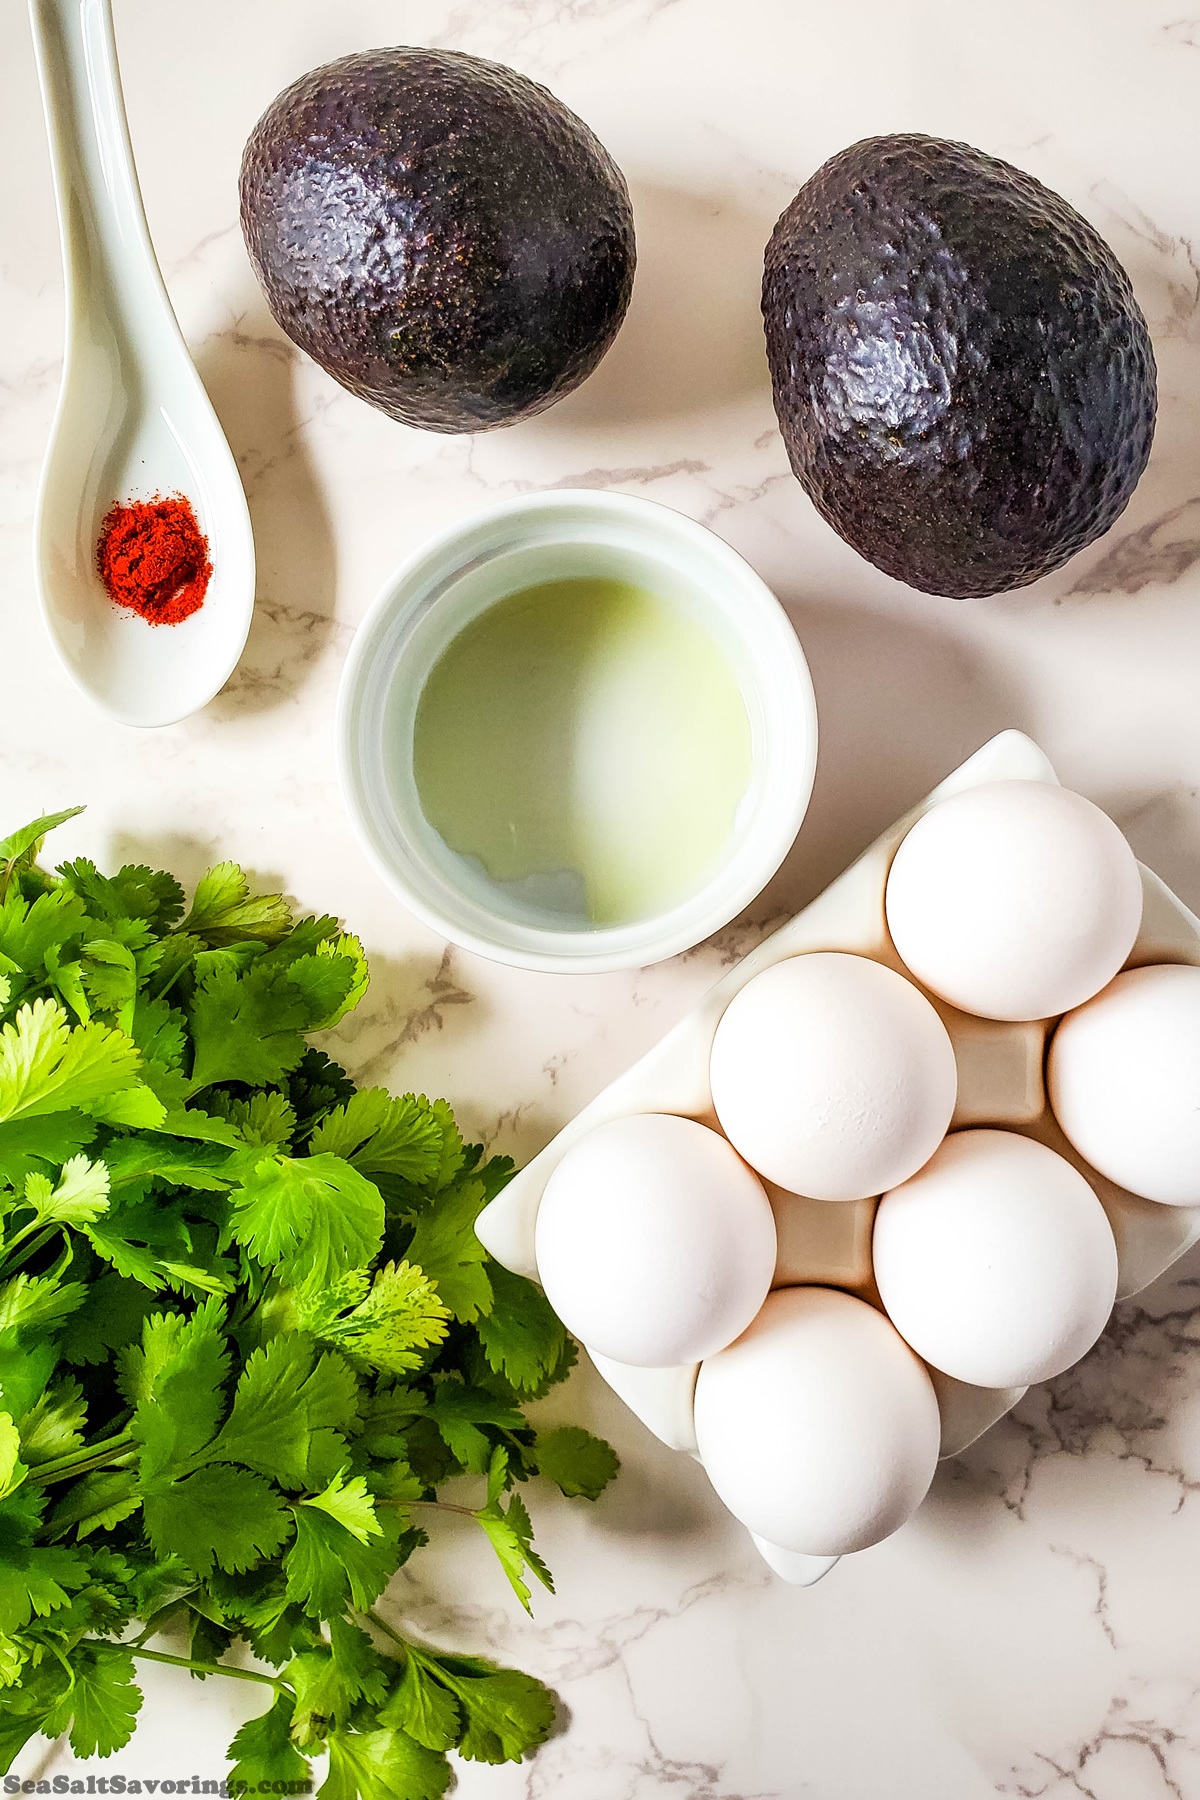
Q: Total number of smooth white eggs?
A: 6